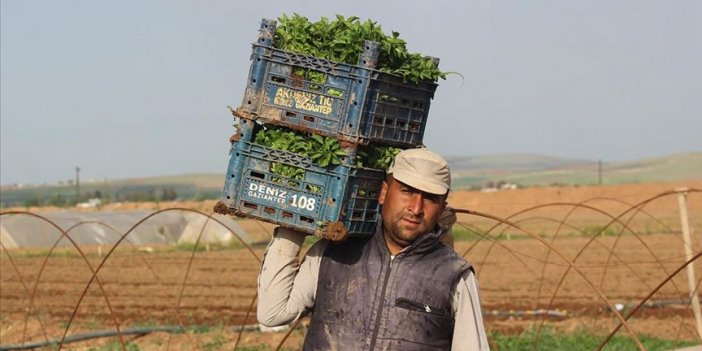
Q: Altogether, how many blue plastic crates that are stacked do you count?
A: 2